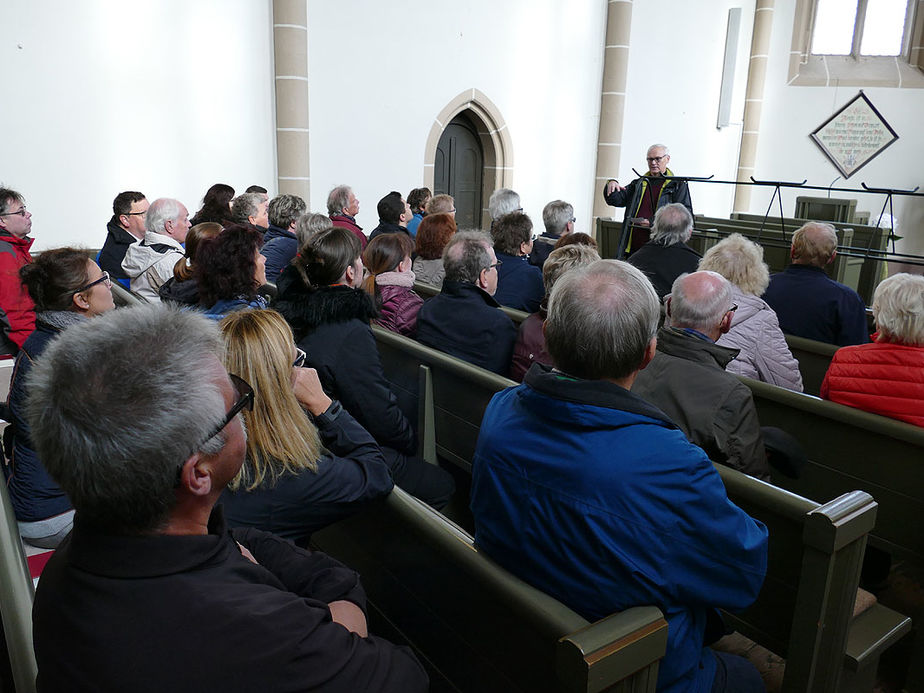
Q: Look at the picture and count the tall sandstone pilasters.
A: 3